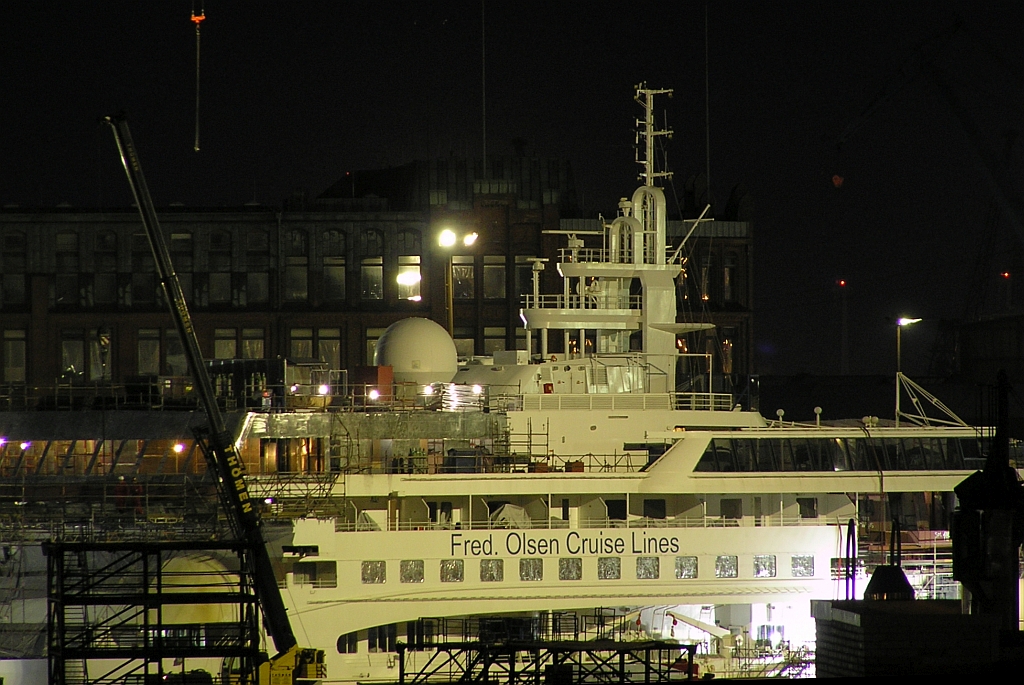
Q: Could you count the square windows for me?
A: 12